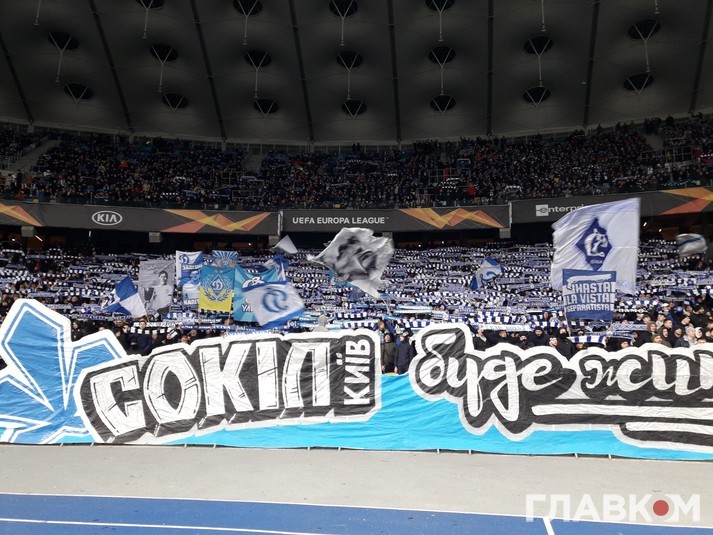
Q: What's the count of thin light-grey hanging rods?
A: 14